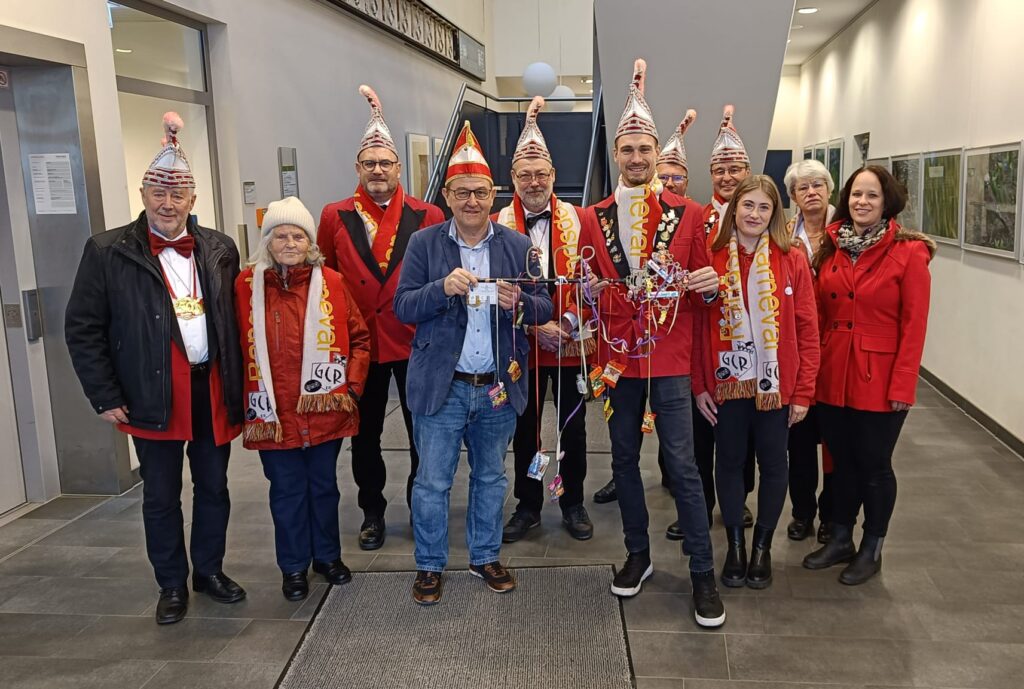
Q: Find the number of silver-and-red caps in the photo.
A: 6